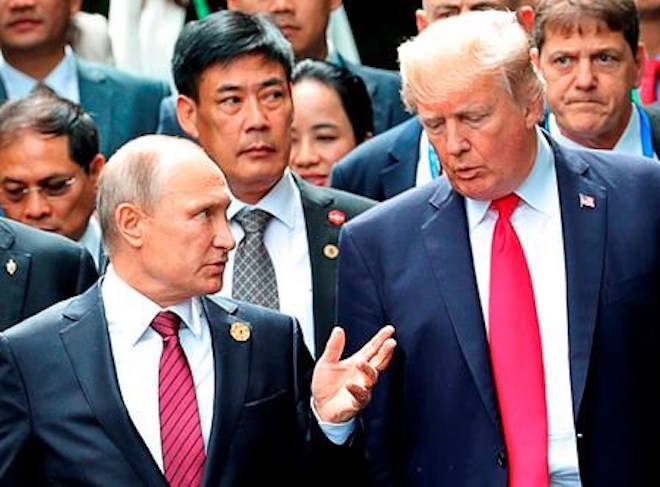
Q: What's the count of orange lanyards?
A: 0